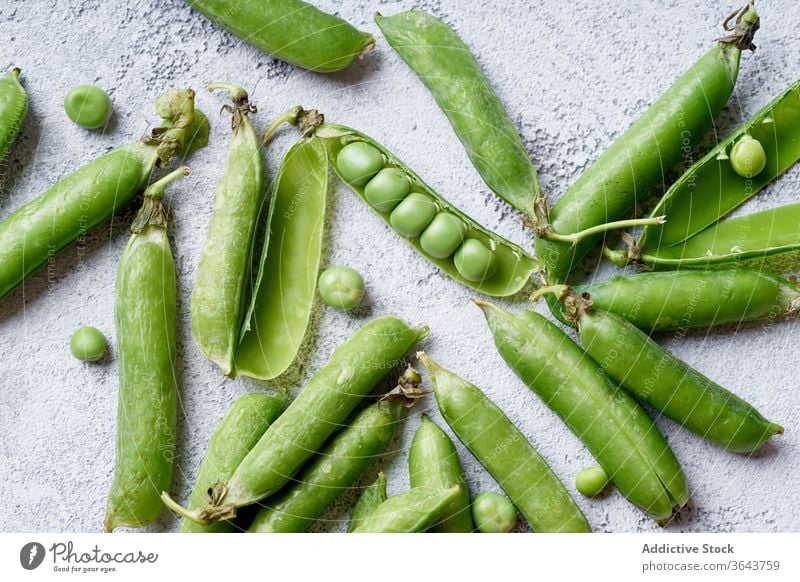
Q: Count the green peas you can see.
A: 11